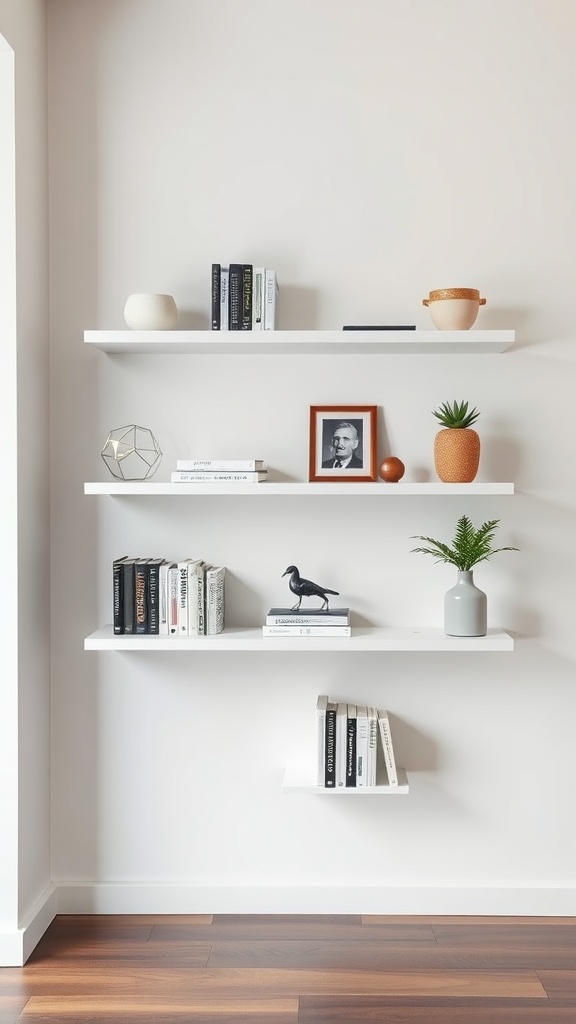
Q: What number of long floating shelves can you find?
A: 3